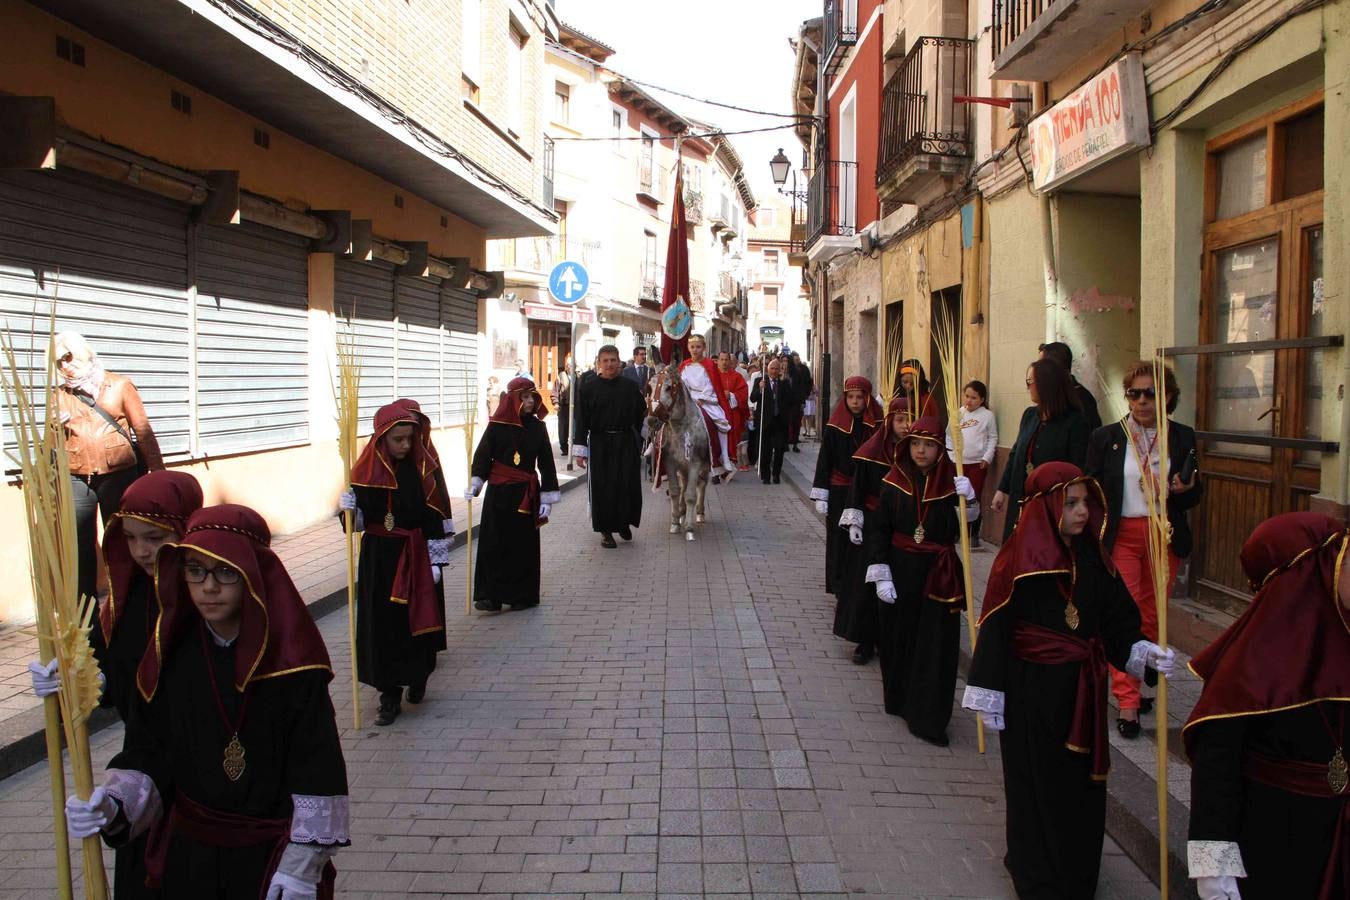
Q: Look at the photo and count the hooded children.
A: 10